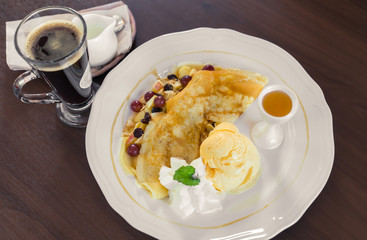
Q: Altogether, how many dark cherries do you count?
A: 6